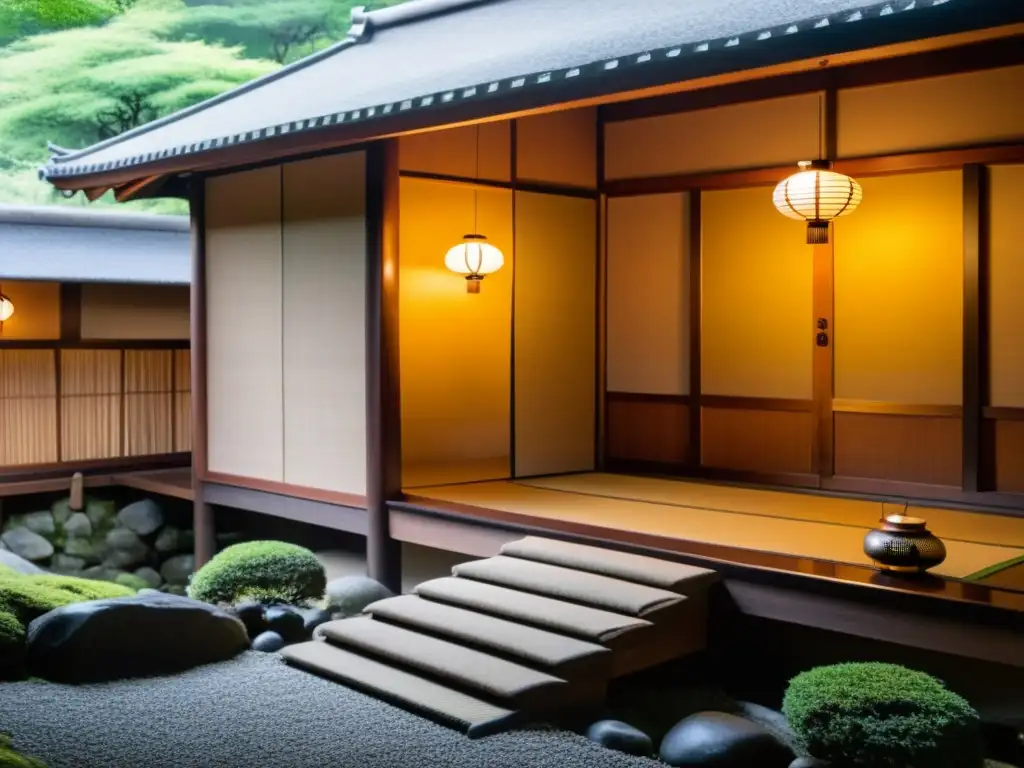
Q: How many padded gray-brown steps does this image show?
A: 6